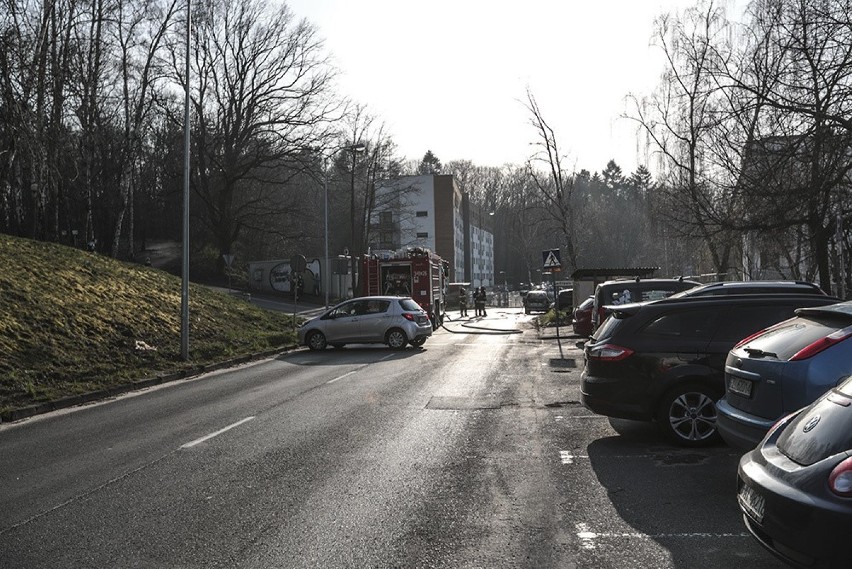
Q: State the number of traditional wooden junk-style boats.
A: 0